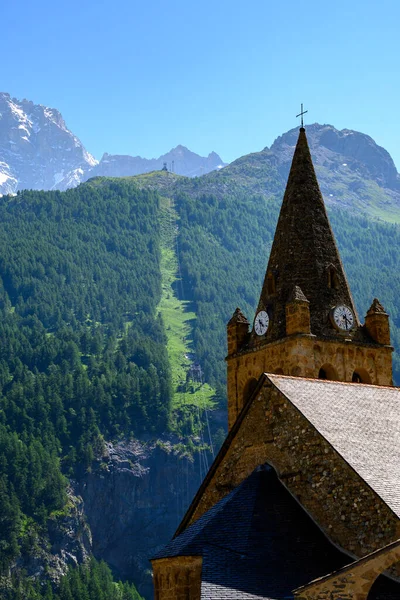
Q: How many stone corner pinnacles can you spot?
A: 3